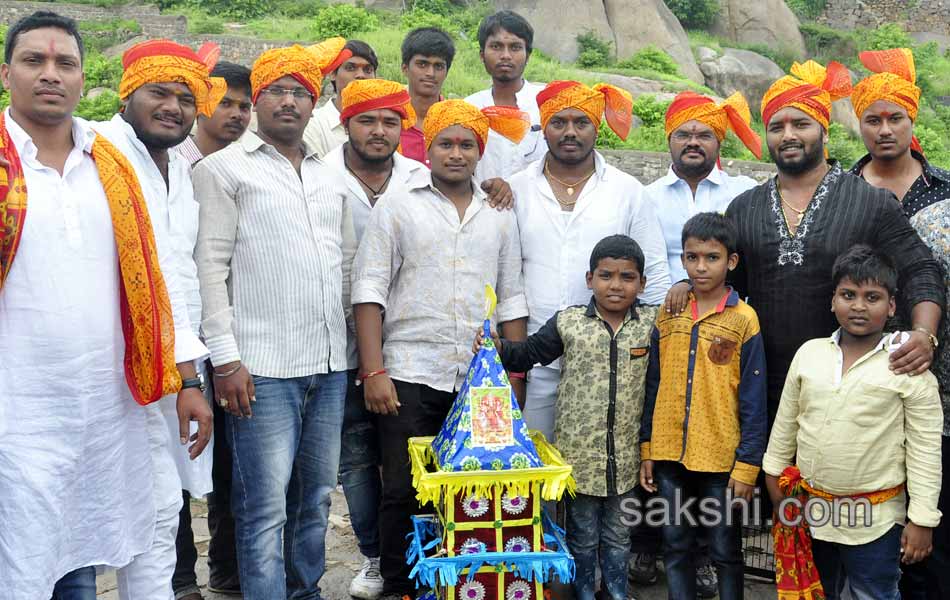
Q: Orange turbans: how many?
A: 8